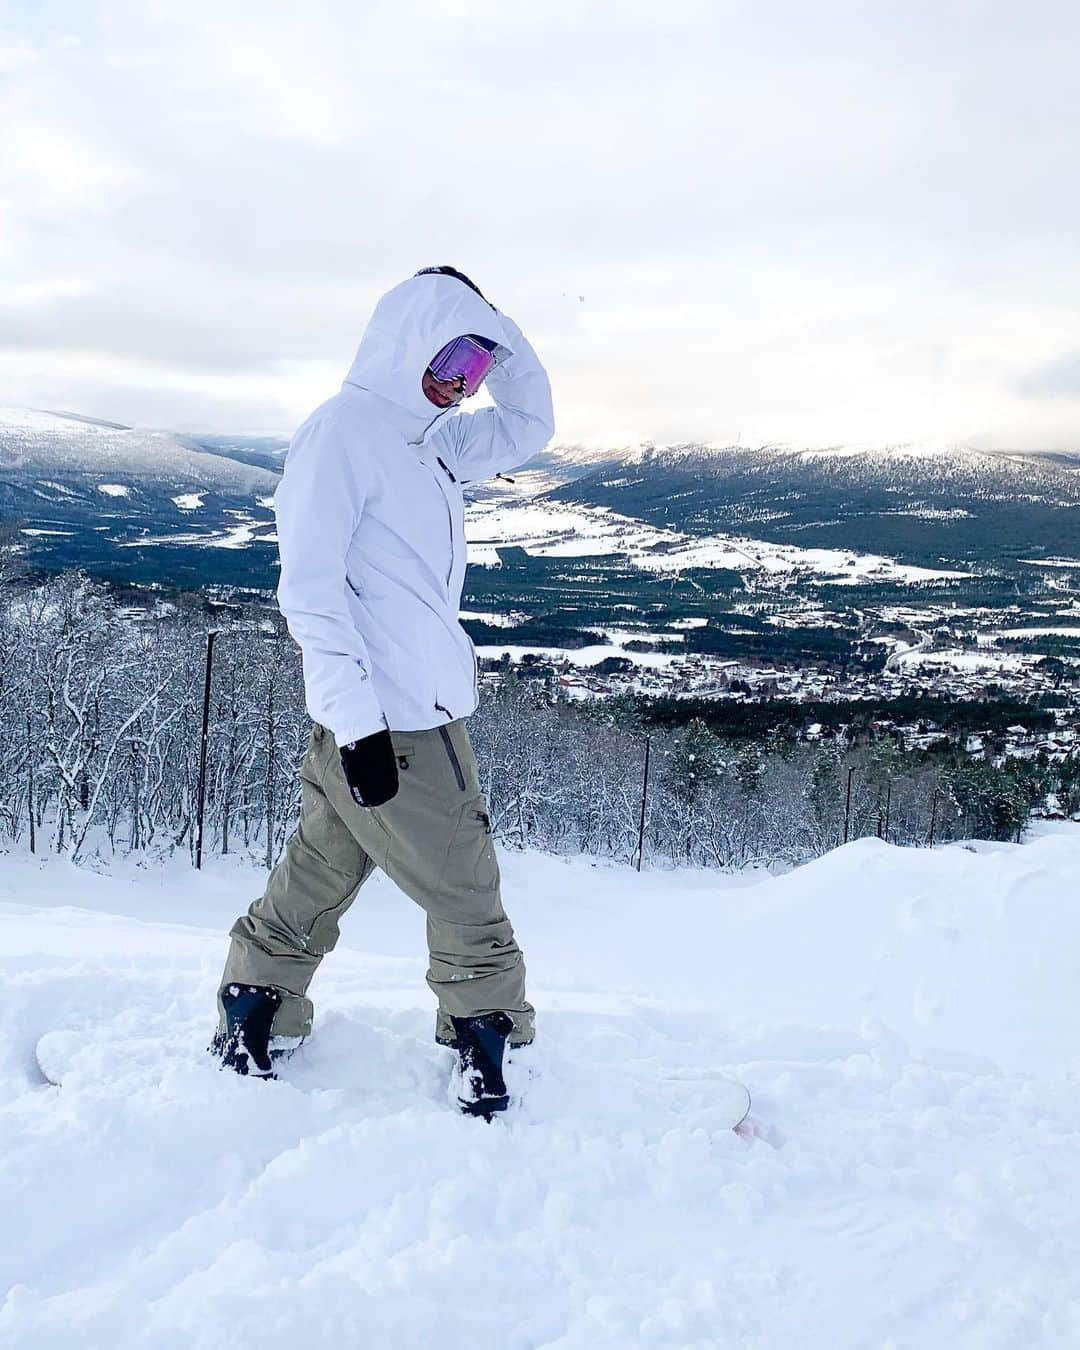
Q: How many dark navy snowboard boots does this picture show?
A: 2